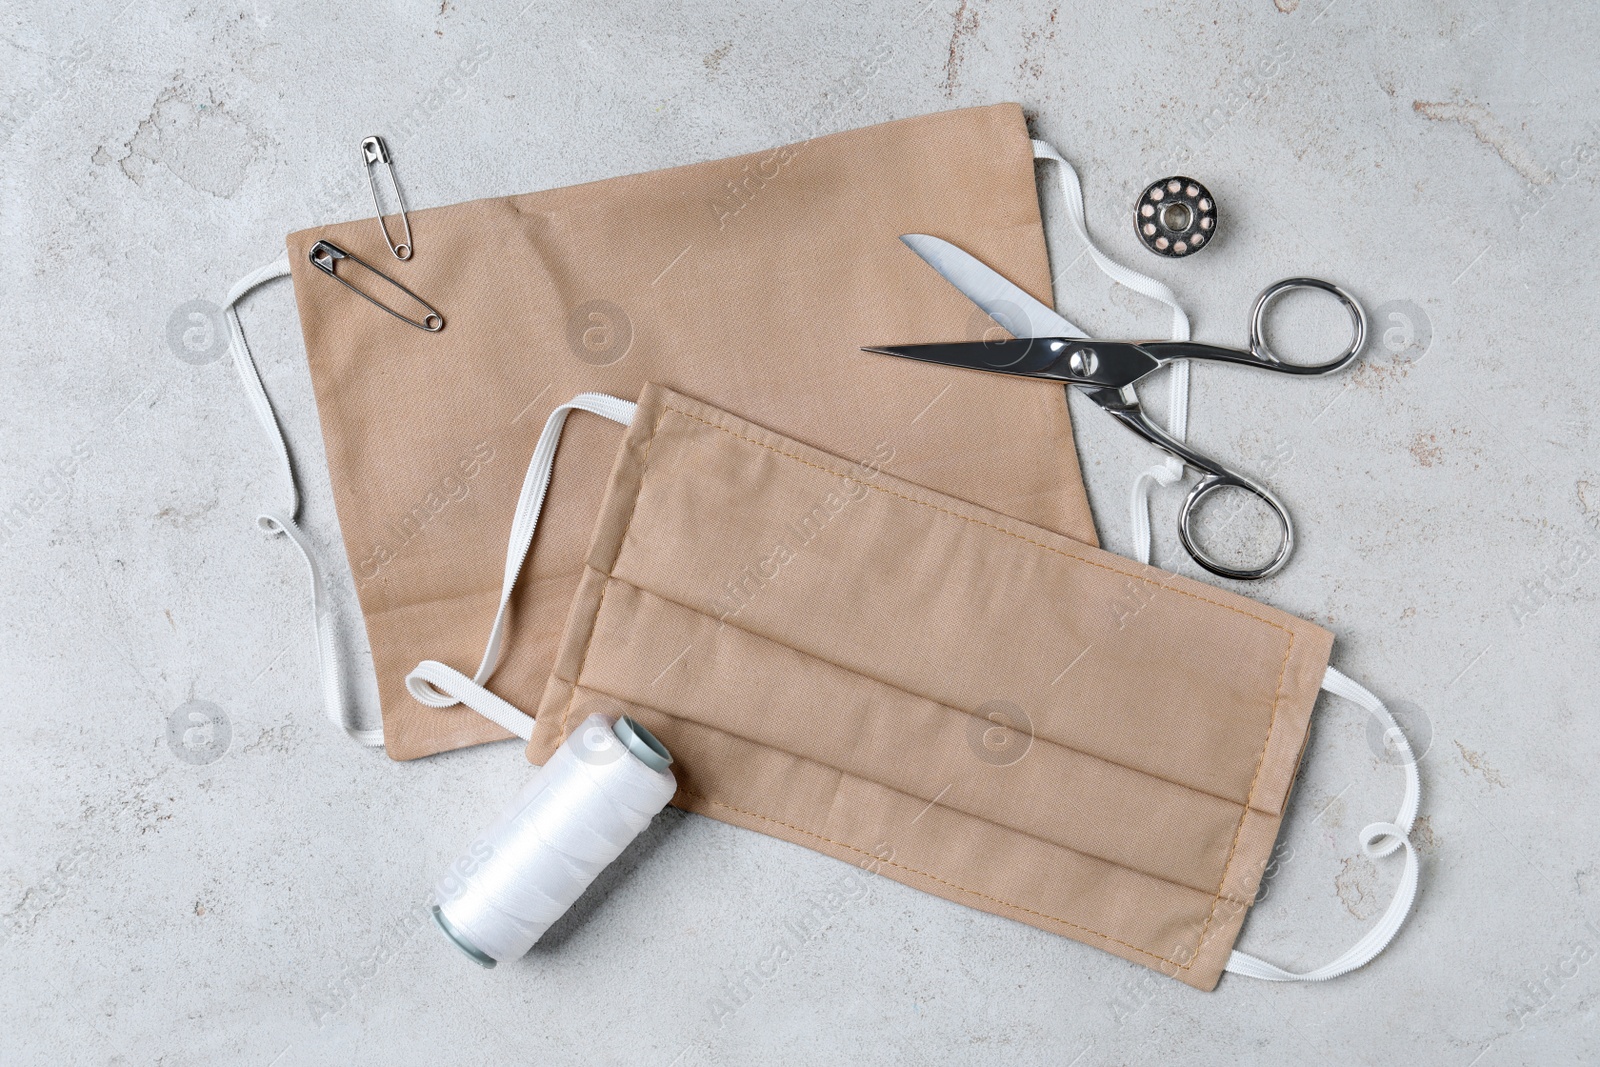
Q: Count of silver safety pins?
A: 2